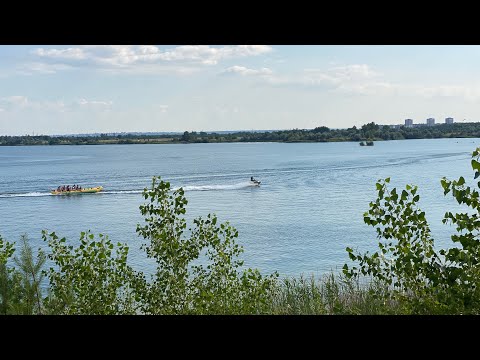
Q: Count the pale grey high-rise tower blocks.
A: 3